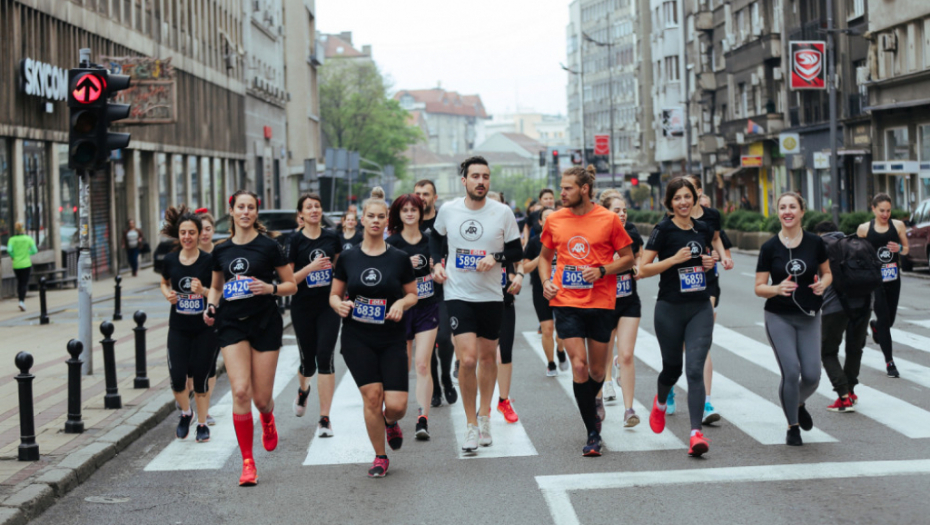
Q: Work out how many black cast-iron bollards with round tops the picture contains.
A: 6